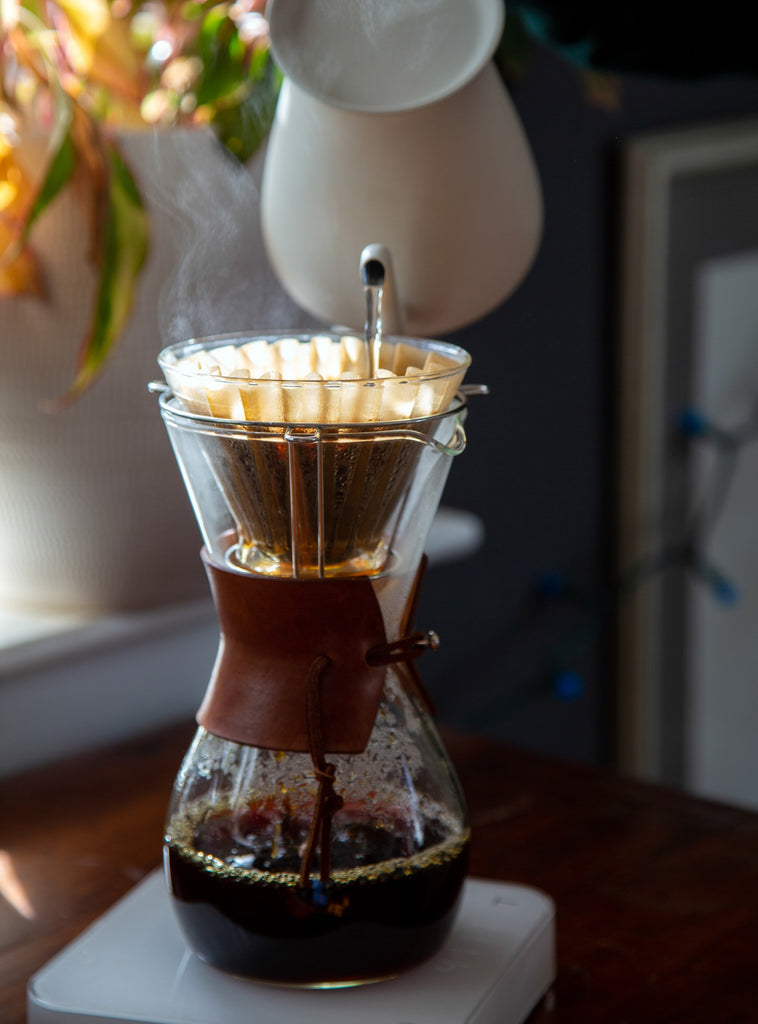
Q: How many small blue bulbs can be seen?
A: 4